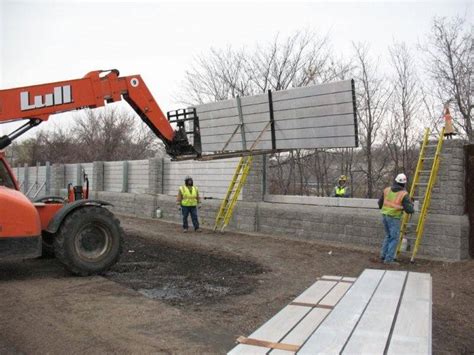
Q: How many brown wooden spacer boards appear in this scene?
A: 3